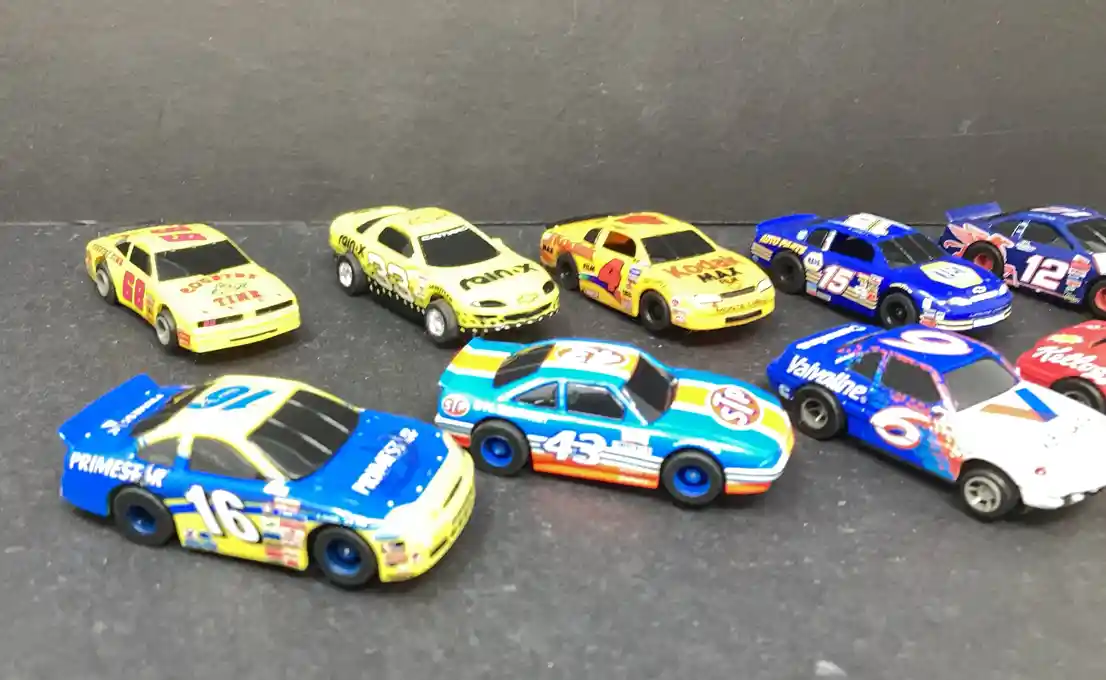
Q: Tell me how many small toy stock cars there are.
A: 9